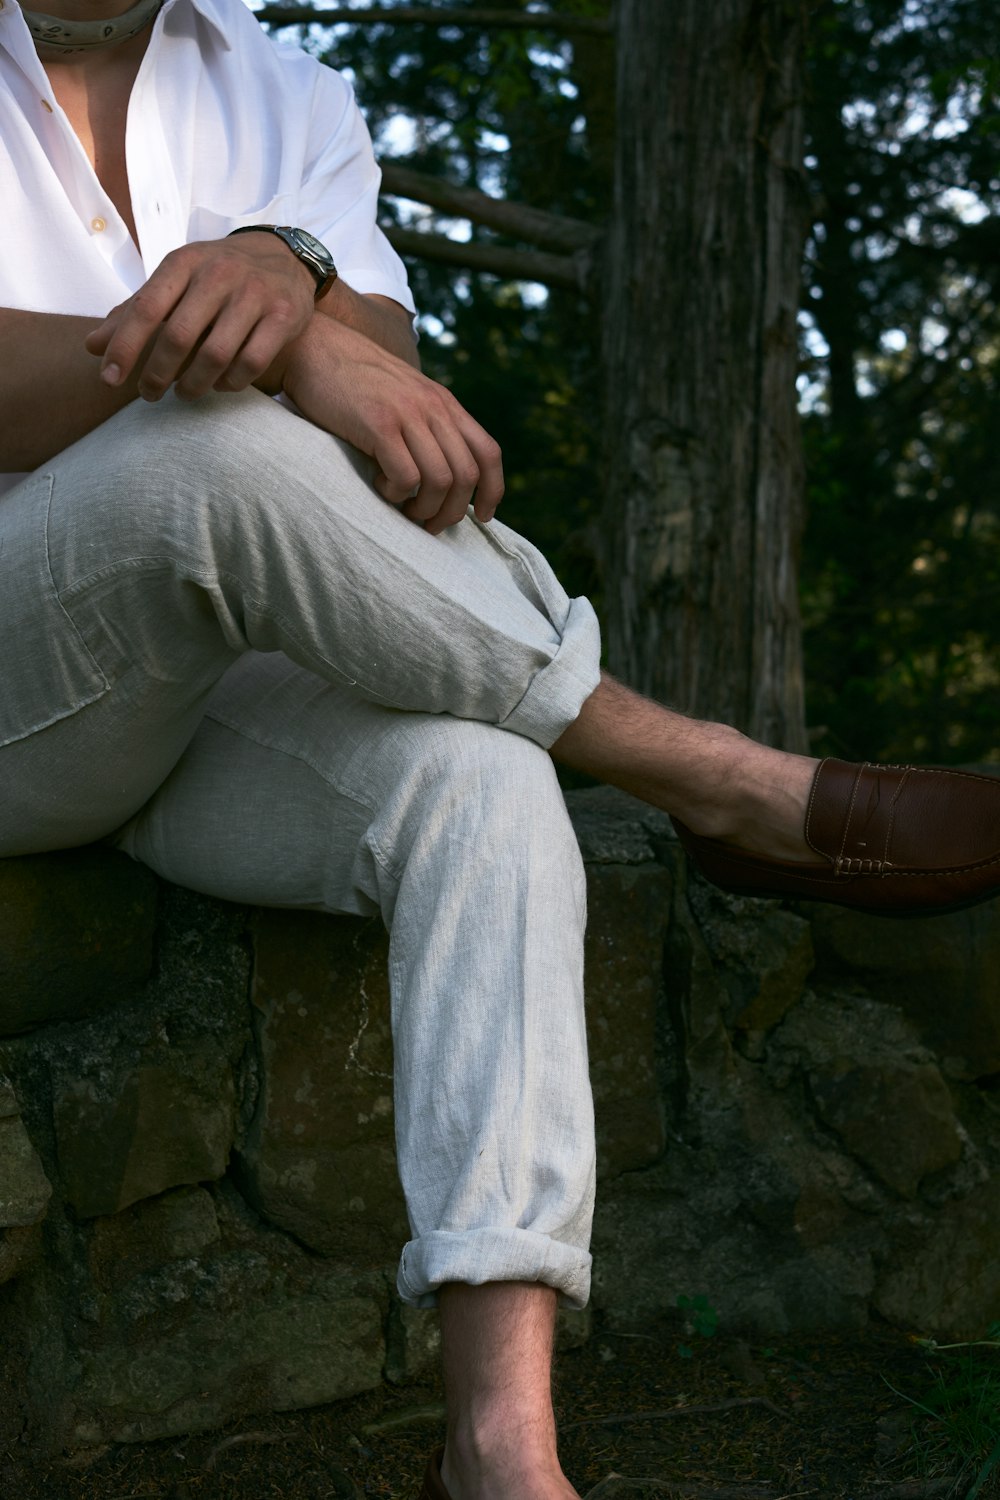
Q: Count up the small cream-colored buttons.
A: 2